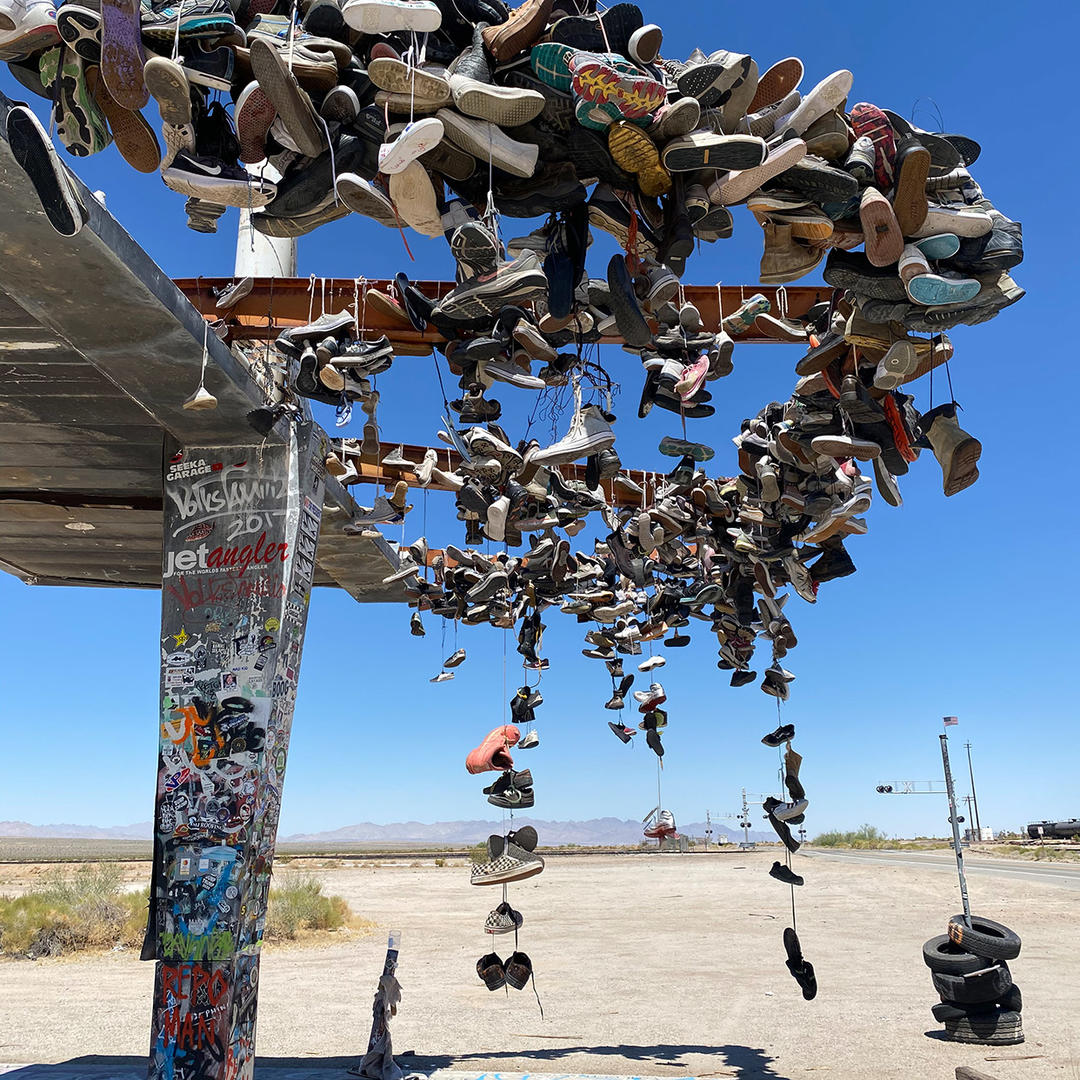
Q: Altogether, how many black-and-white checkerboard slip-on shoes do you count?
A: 2